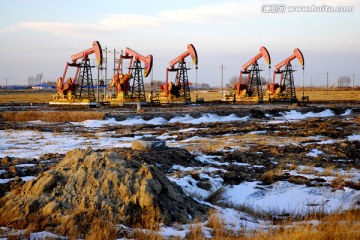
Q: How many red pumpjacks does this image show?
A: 5